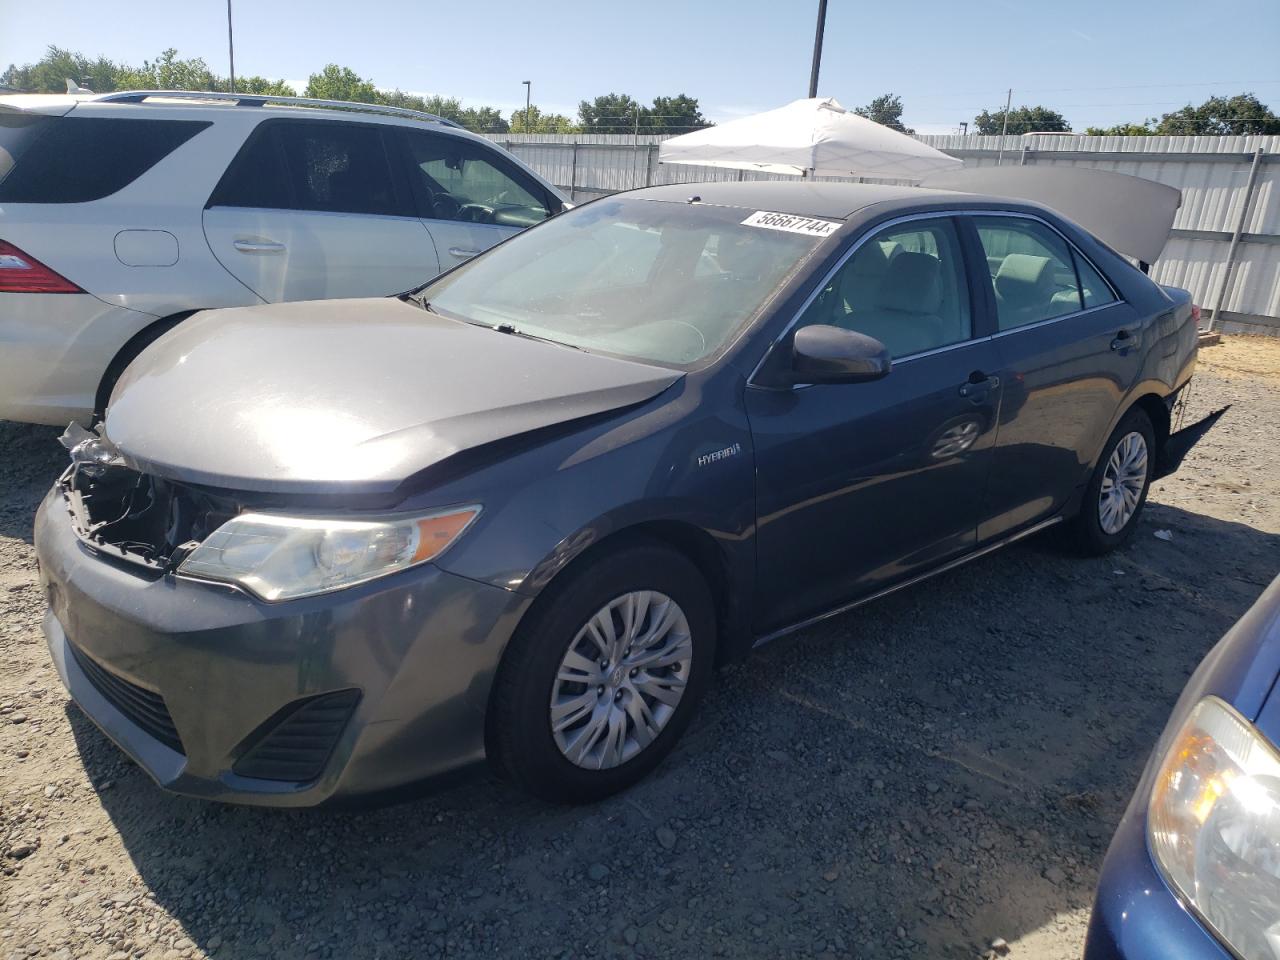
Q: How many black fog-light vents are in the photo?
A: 1